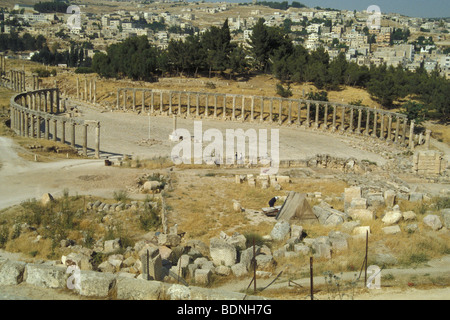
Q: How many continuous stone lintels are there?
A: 2